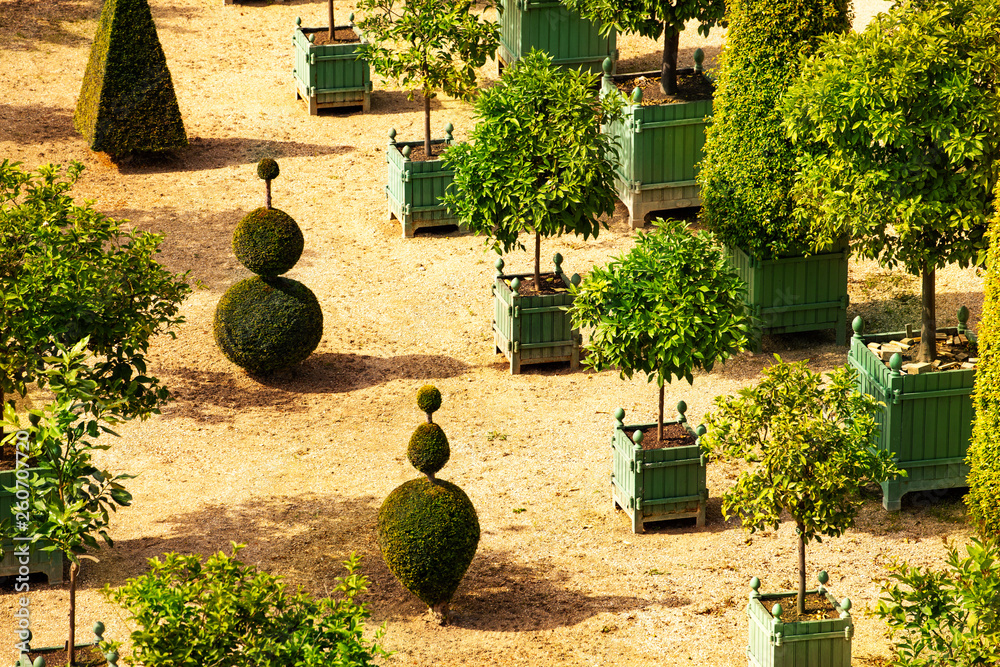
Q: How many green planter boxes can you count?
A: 11